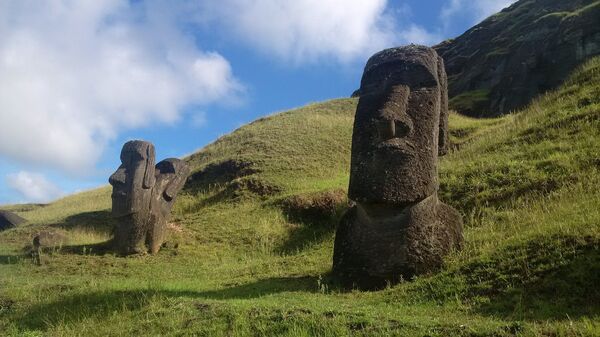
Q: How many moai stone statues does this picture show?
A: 3